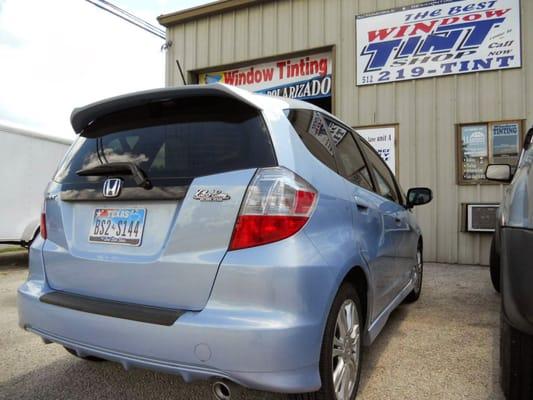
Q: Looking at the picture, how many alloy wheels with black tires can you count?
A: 2